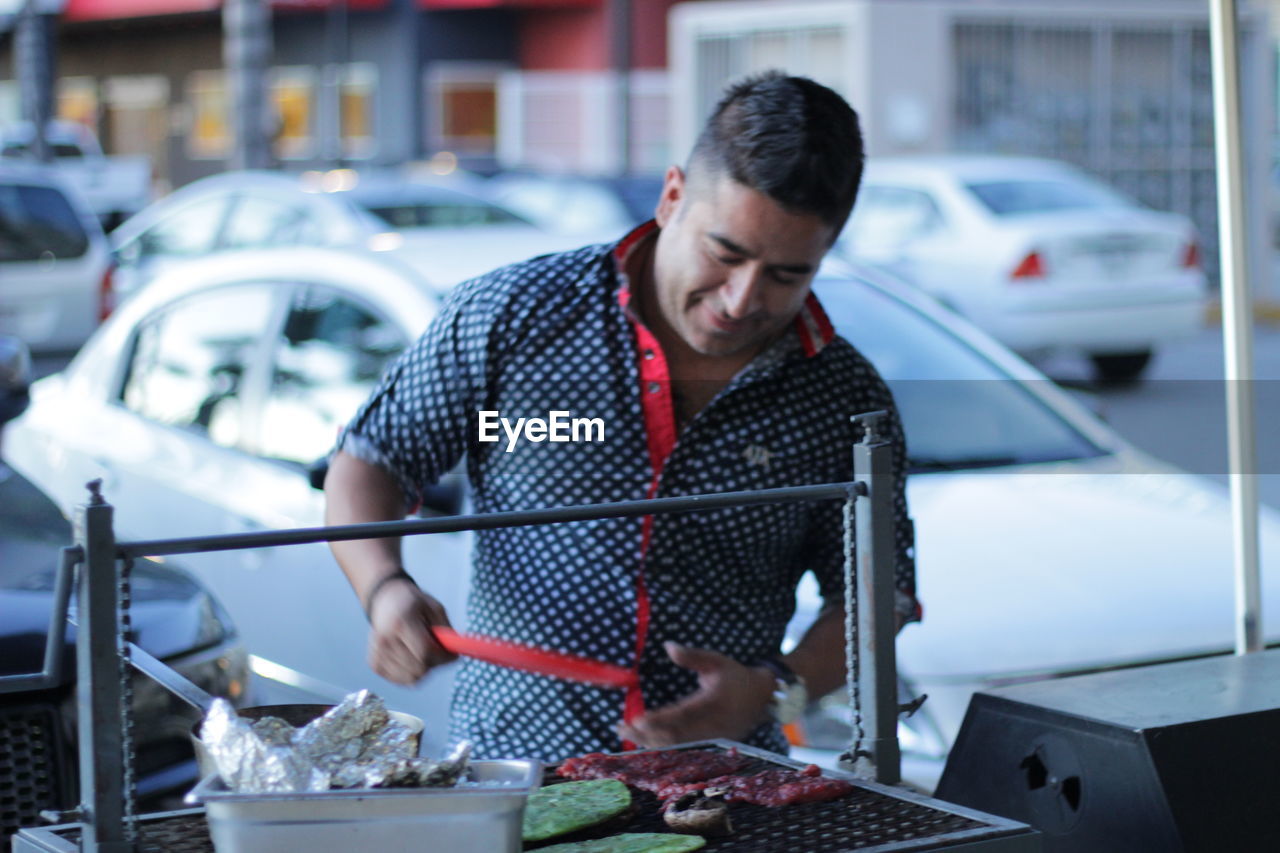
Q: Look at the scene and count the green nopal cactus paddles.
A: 2